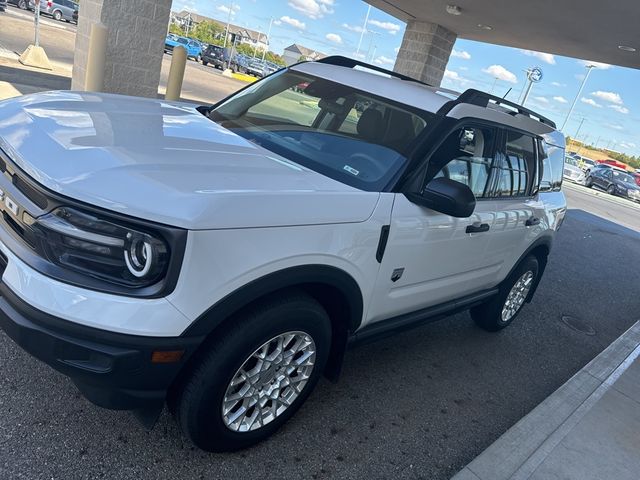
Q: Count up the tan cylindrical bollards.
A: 2